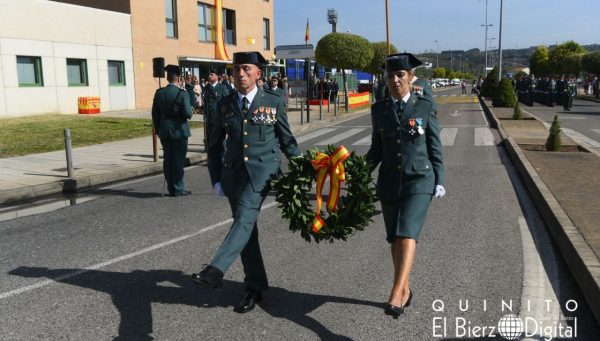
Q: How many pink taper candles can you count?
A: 0